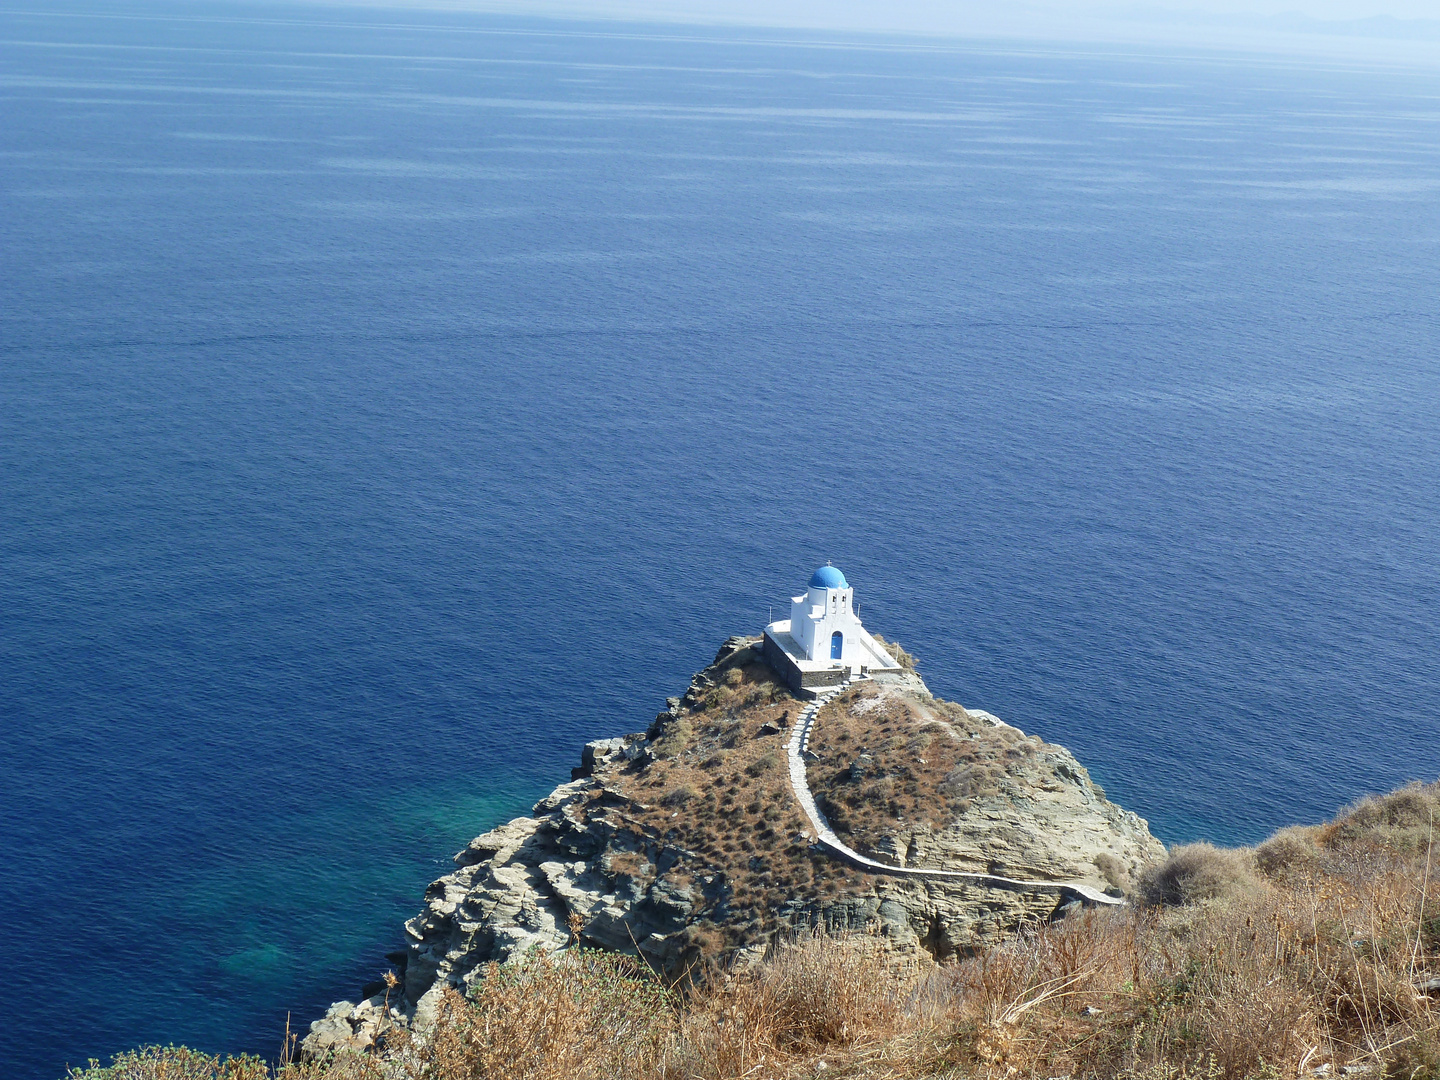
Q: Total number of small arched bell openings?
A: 2